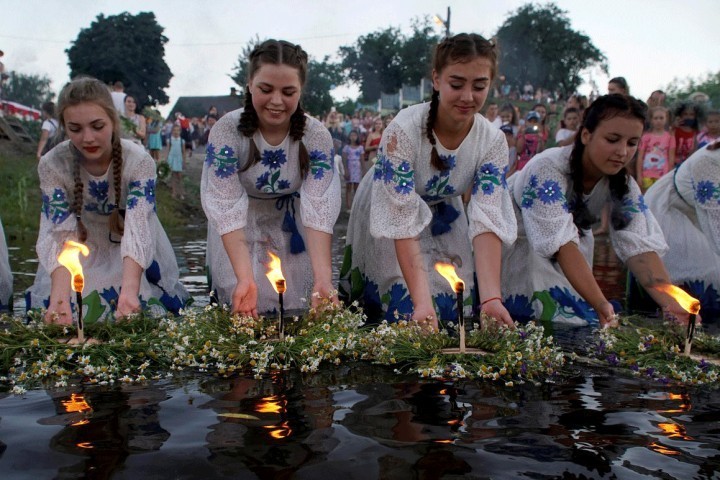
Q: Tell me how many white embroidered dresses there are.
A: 5